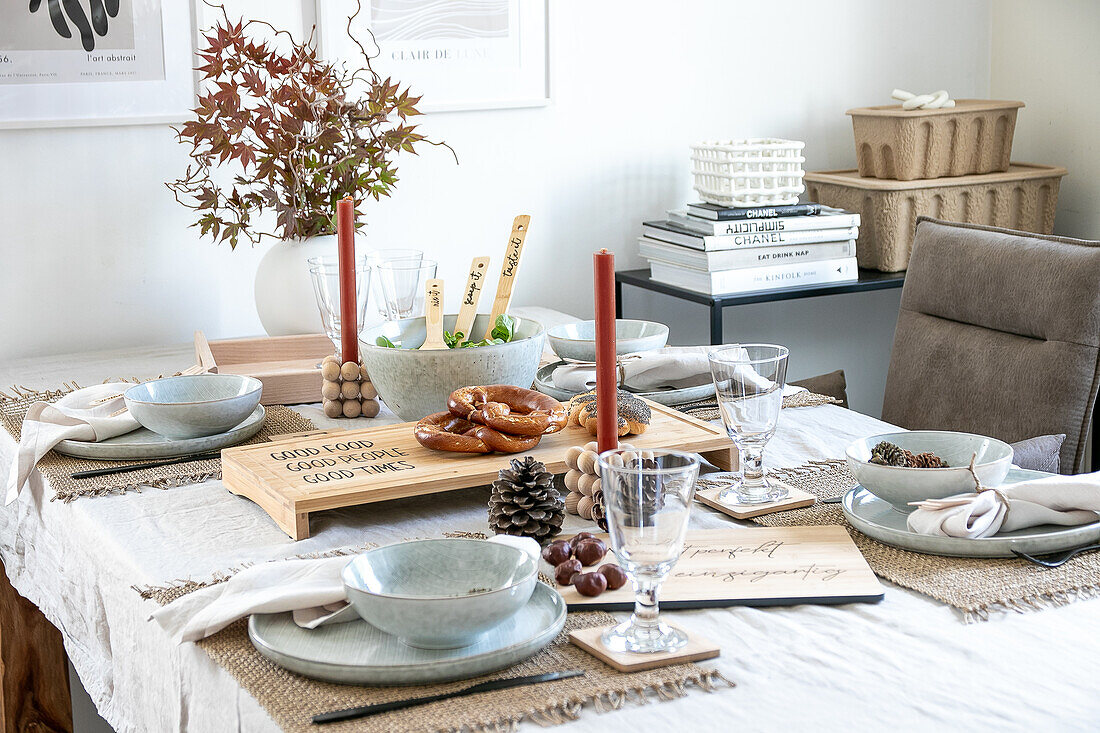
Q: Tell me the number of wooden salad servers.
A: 3